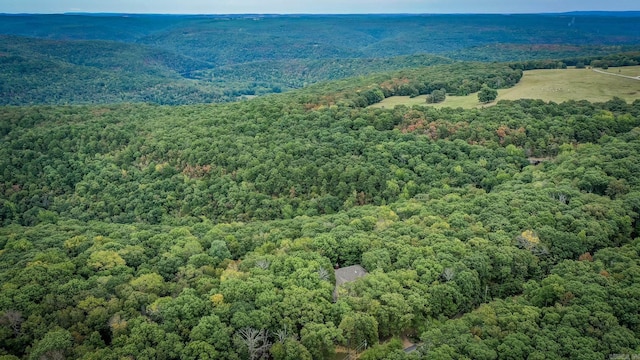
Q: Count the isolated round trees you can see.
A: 2